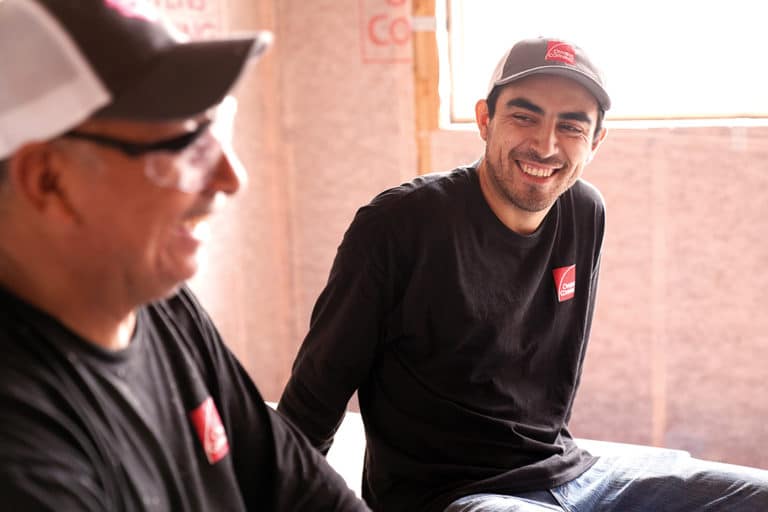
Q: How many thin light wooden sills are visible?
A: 1